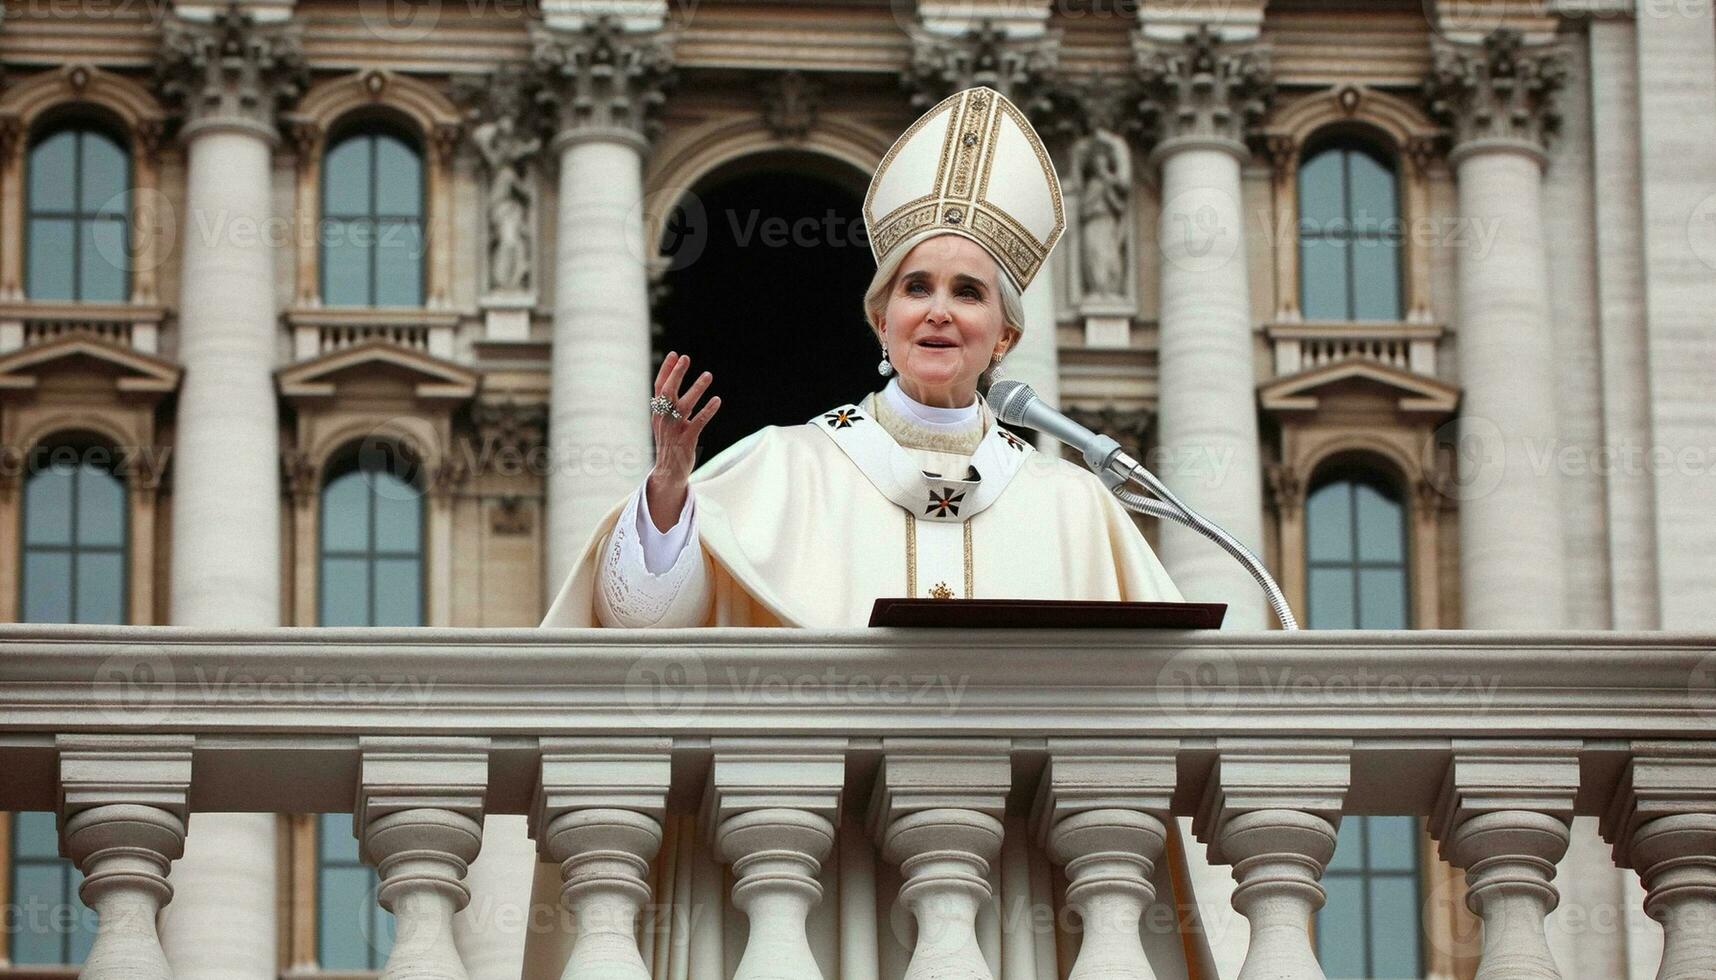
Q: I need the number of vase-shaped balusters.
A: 9